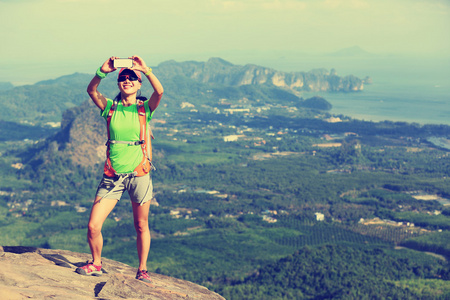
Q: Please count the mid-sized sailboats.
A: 0